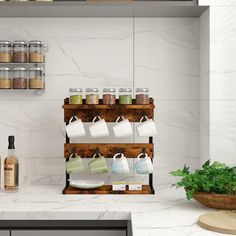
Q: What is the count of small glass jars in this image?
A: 11